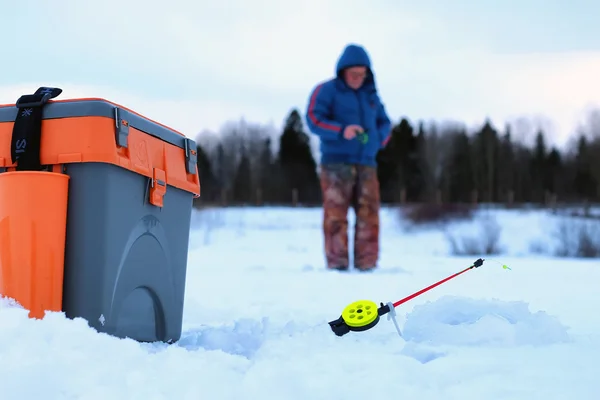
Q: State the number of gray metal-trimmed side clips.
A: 2